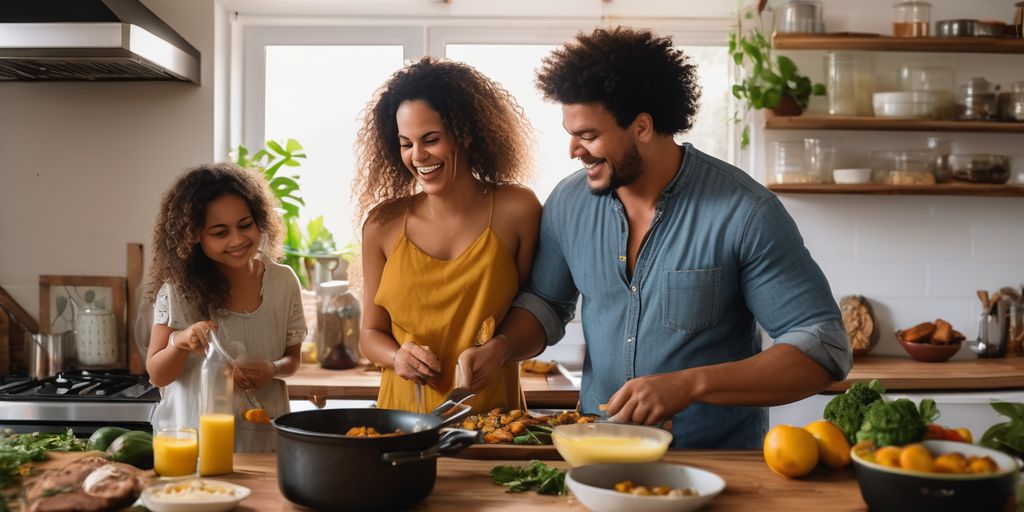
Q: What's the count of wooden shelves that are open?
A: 3